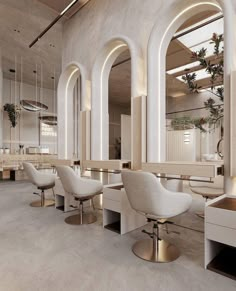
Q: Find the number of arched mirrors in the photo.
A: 3